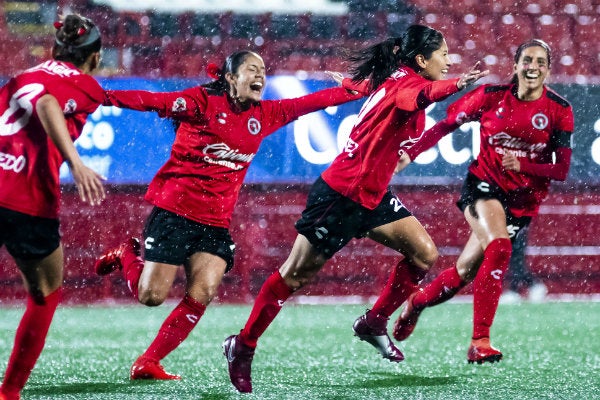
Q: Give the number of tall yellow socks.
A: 0